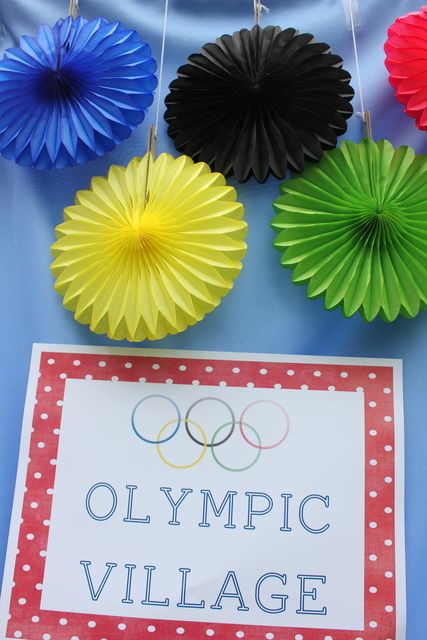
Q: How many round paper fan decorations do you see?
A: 5